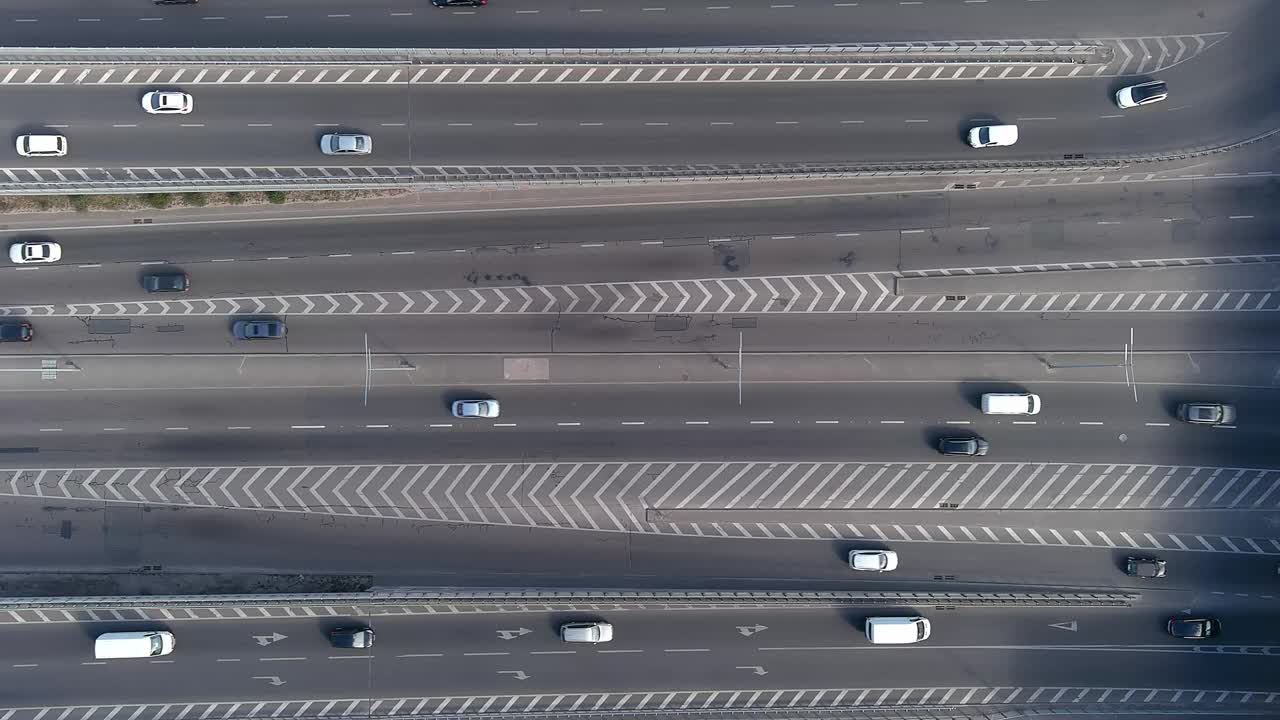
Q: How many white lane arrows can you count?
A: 6